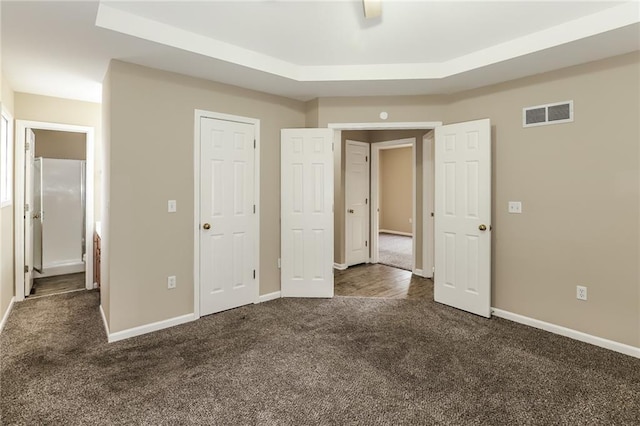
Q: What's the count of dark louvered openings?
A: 2